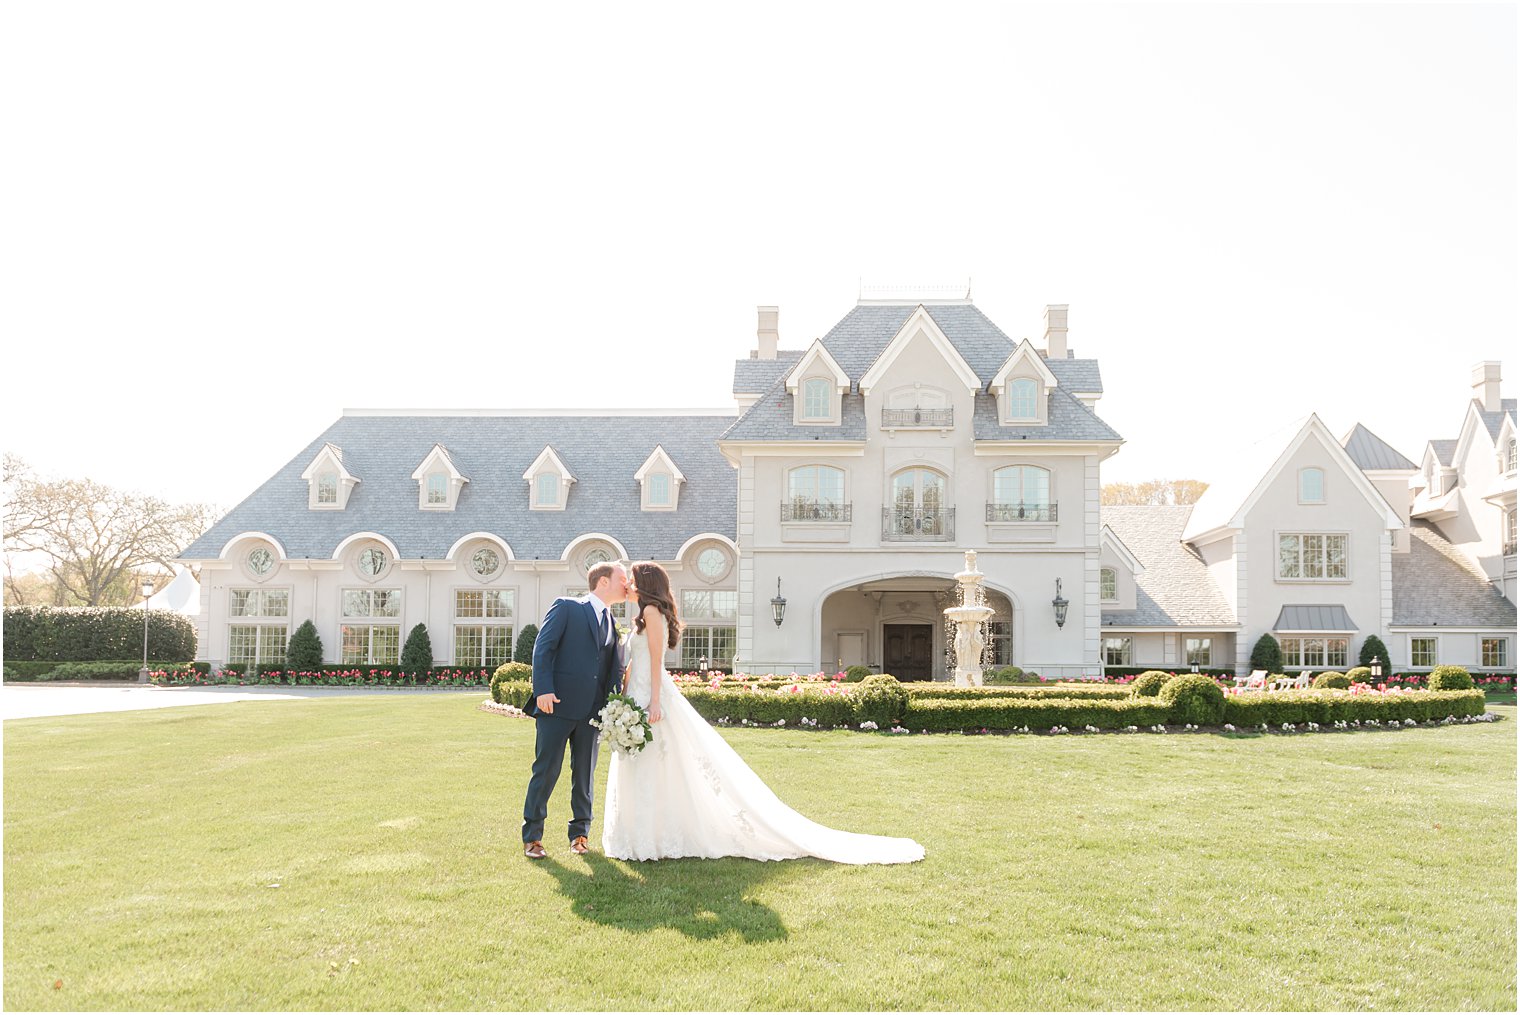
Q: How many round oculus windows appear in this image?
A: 5